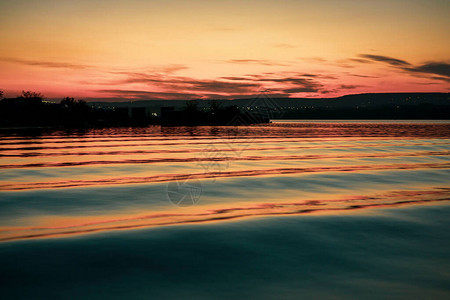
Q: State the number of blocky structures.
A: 3